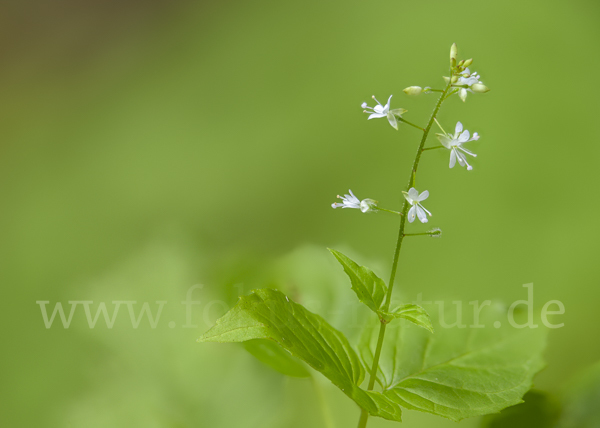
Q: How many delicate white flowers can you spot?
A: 5